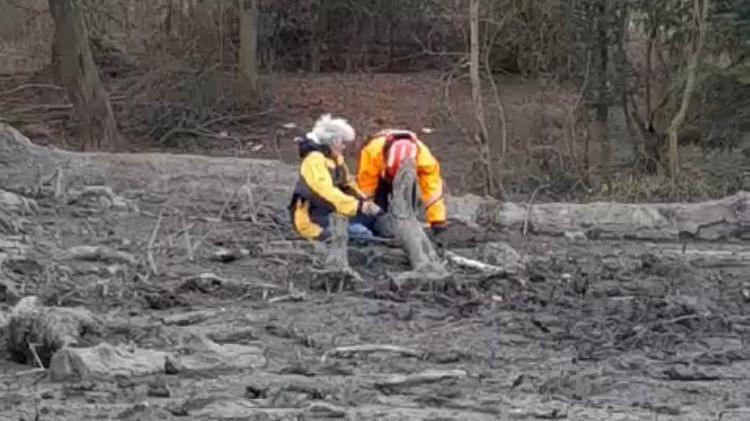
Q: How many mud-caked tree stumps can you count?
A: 2